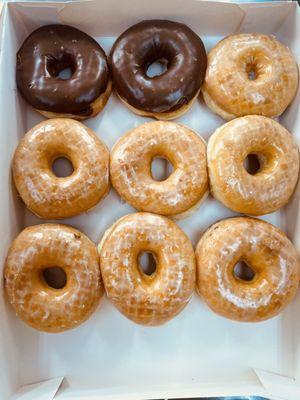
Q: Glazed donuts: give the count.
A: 7